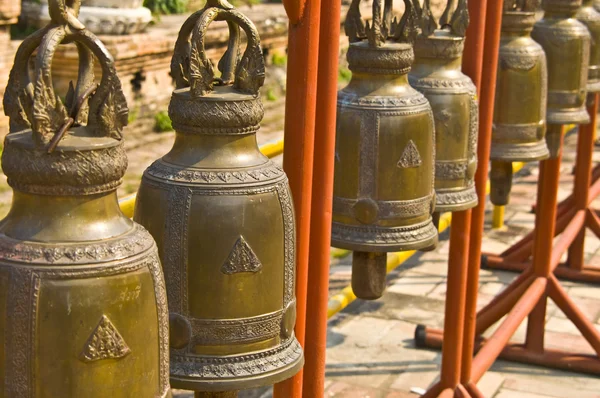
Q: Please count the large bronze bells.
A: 7